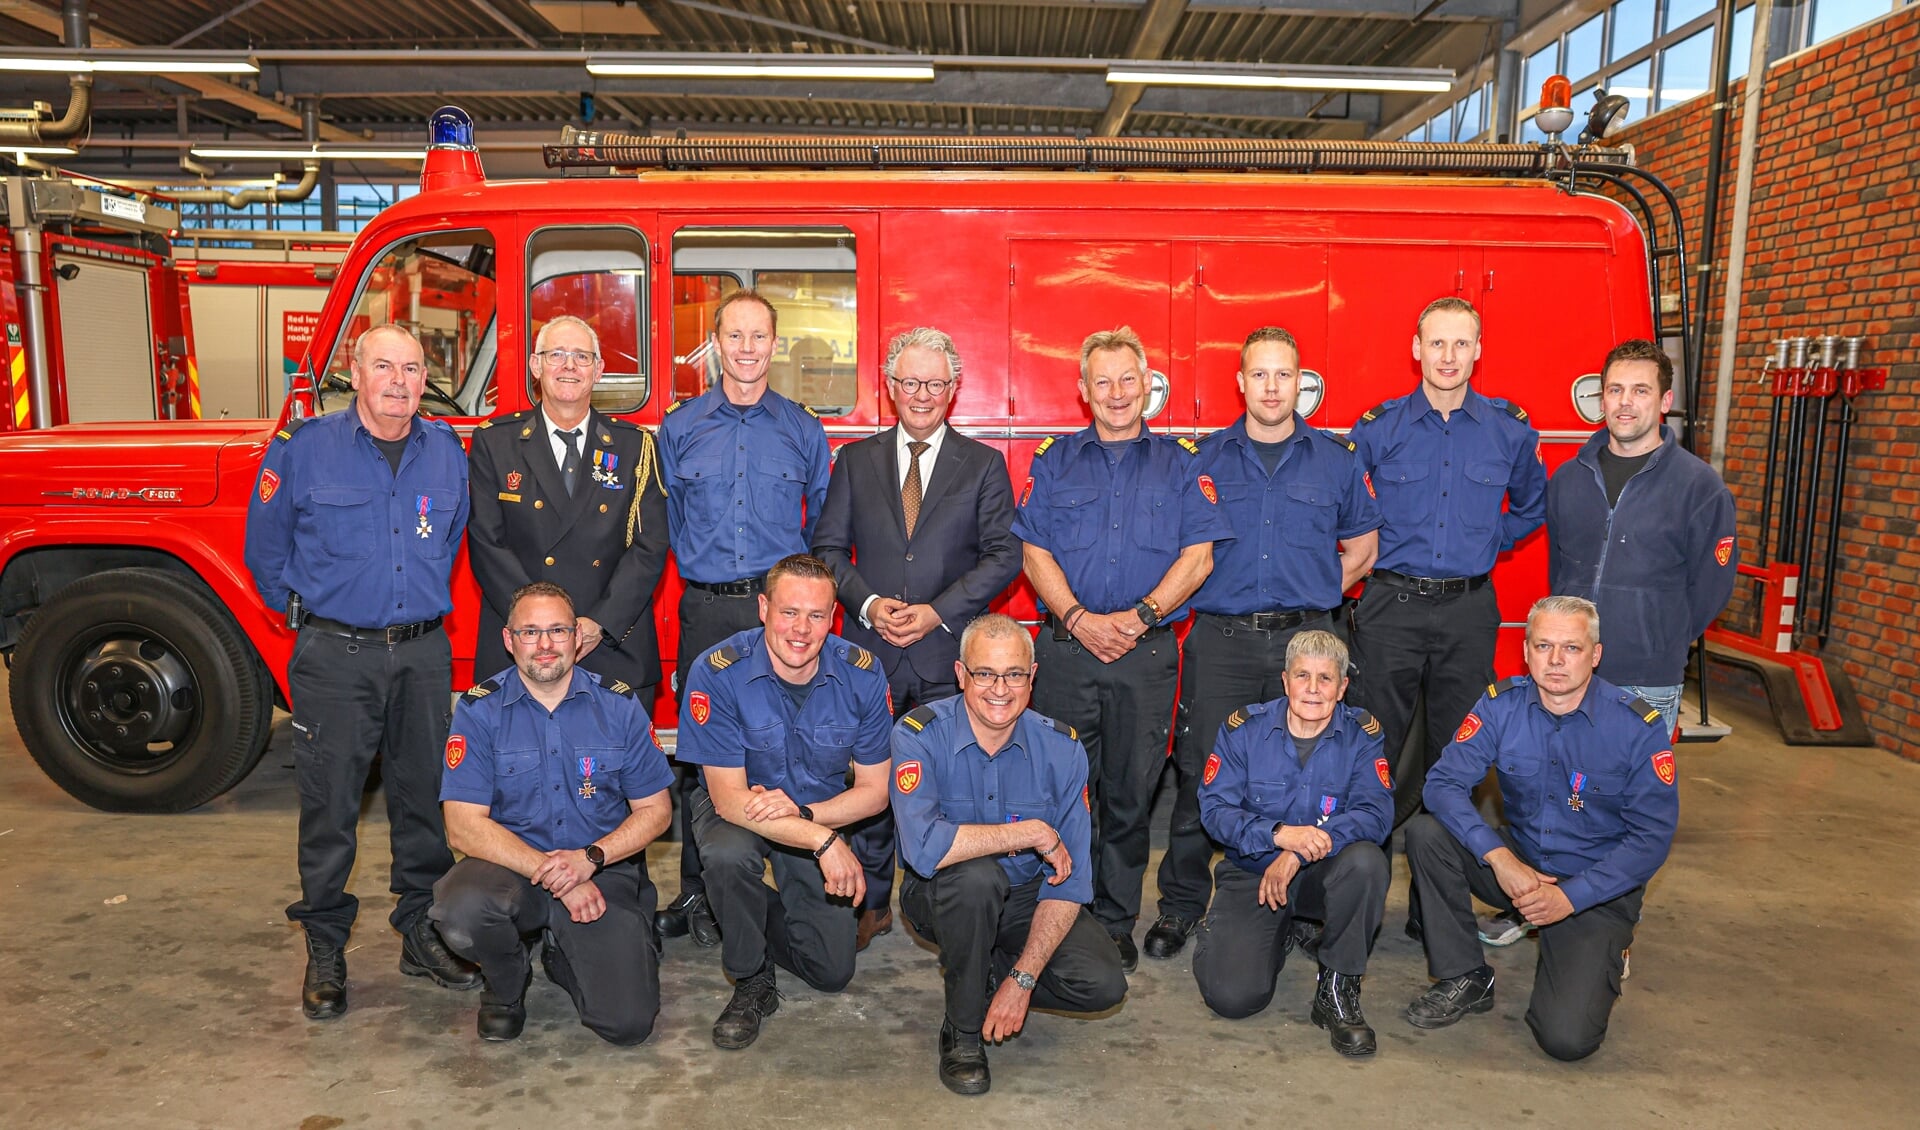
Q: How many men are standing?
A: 8